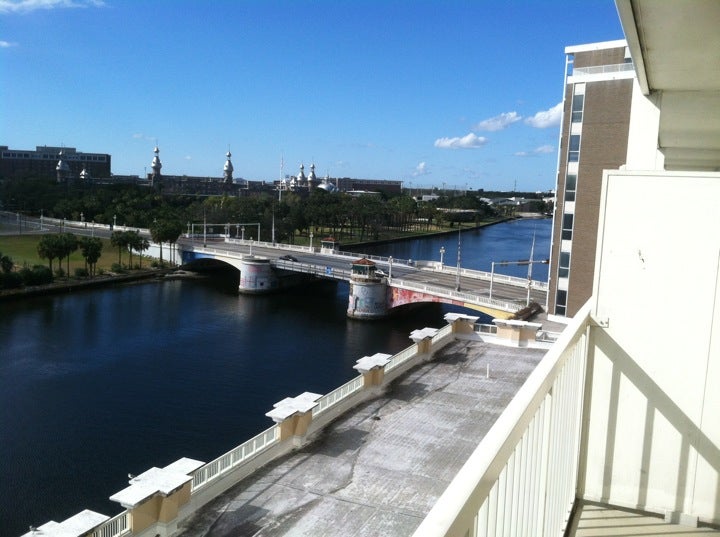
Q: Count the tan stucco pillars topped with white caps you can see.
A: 7